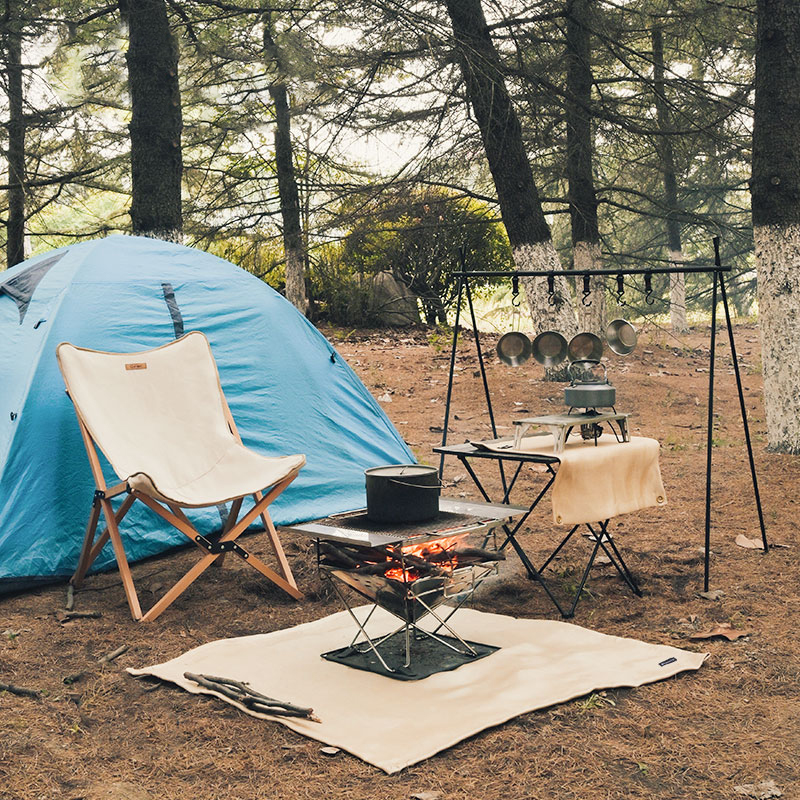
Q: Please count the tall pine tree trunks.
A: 7